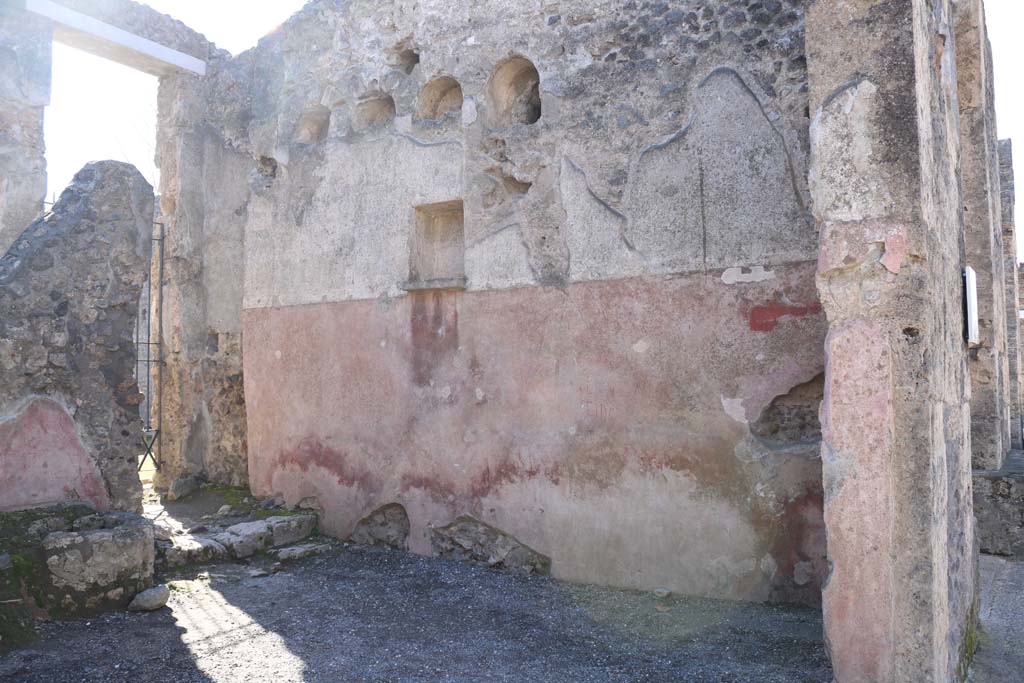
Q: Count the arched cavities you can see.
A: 4